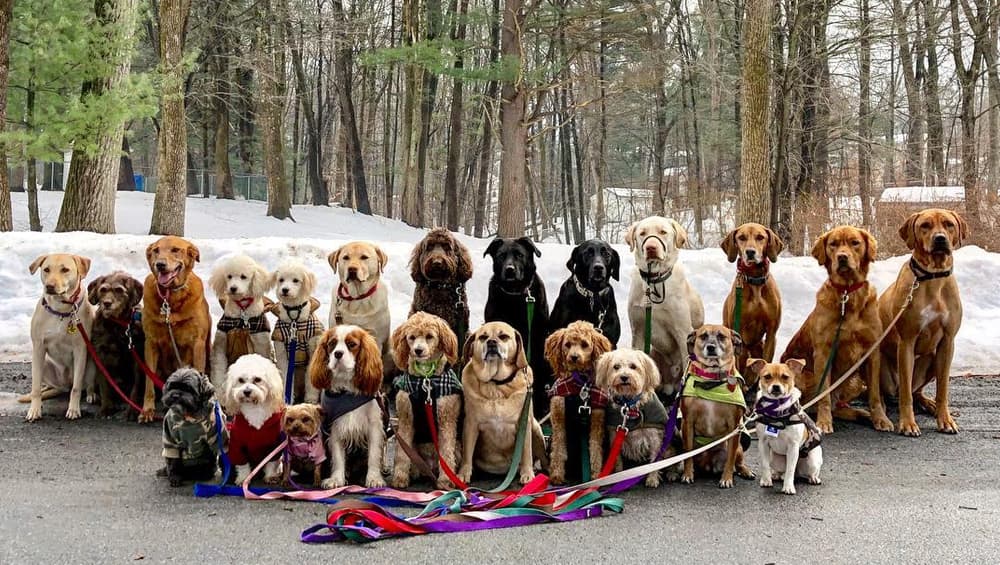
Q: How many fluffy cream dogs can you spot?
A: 4